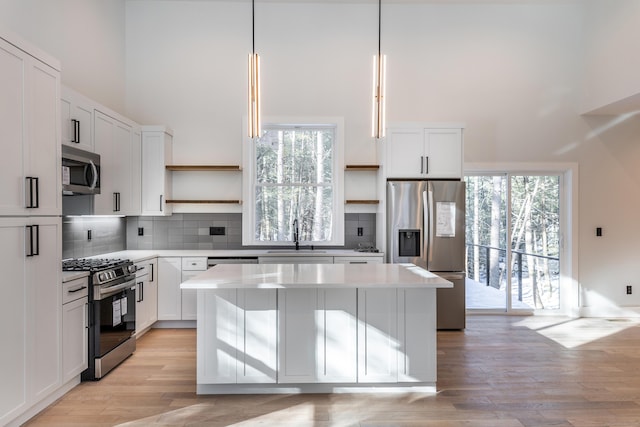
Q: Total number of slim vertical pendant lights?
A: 2